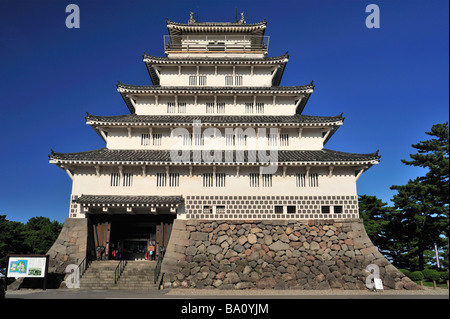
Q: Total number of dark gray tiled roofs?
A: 6